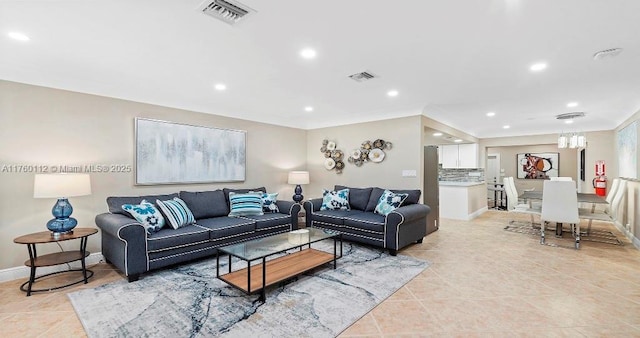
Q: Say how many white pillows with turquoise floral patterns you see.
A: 4